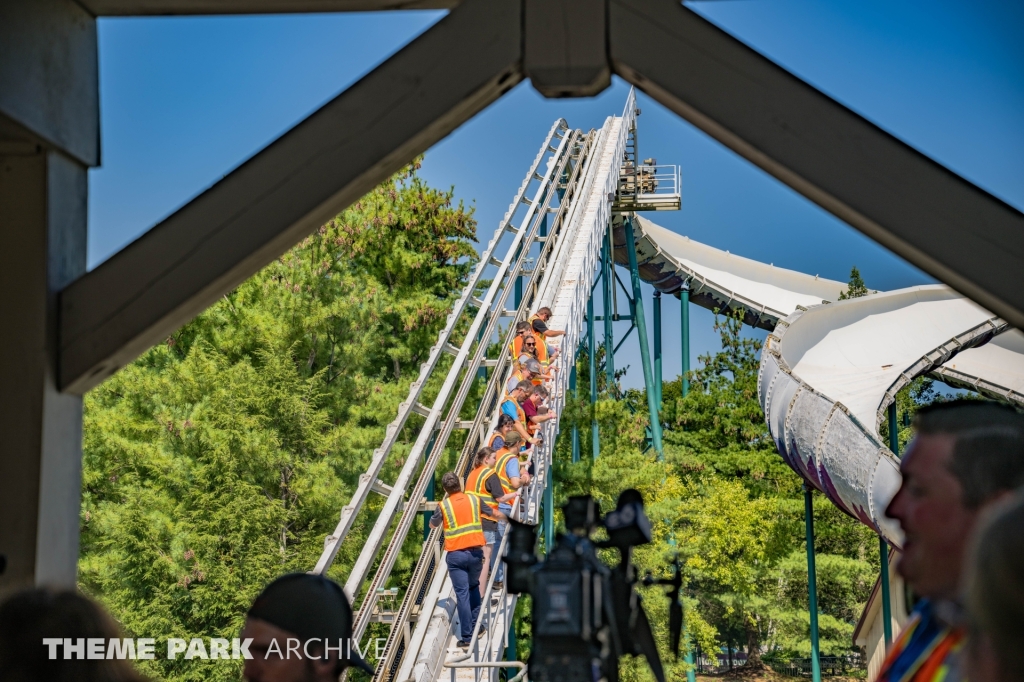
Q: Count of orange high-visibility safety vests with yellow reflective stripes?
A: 11